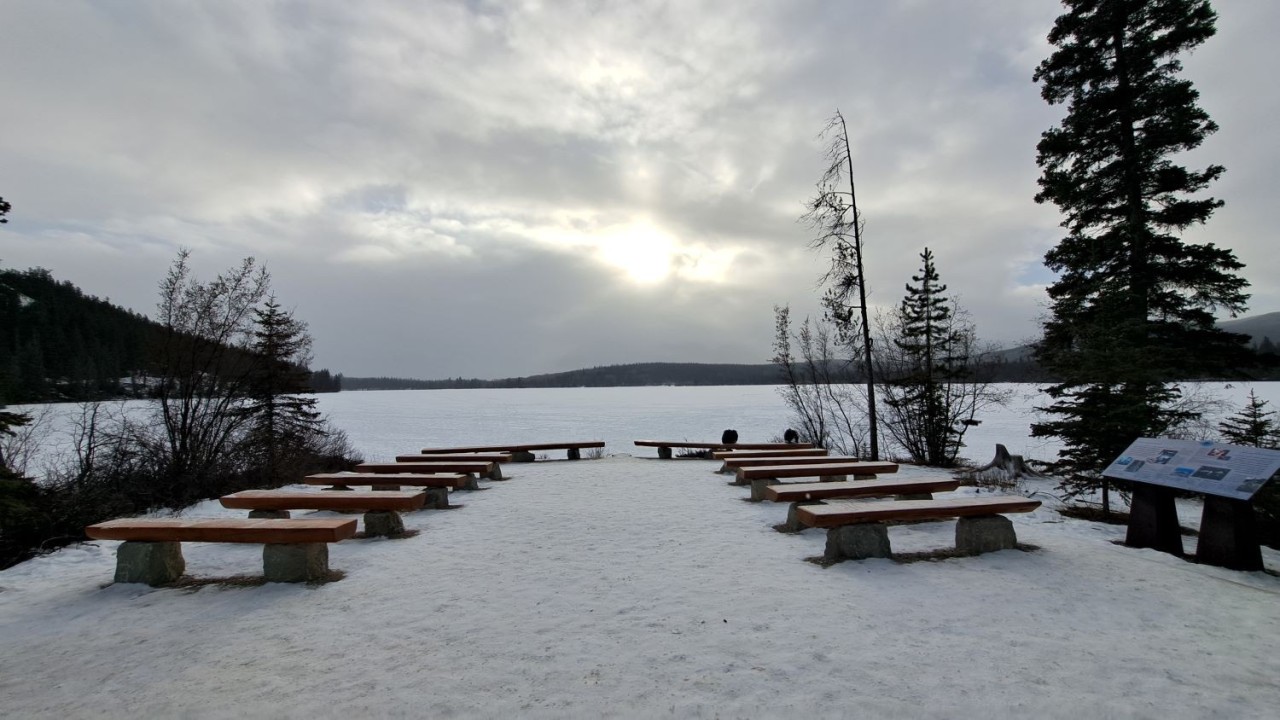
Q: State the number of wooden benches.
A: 12